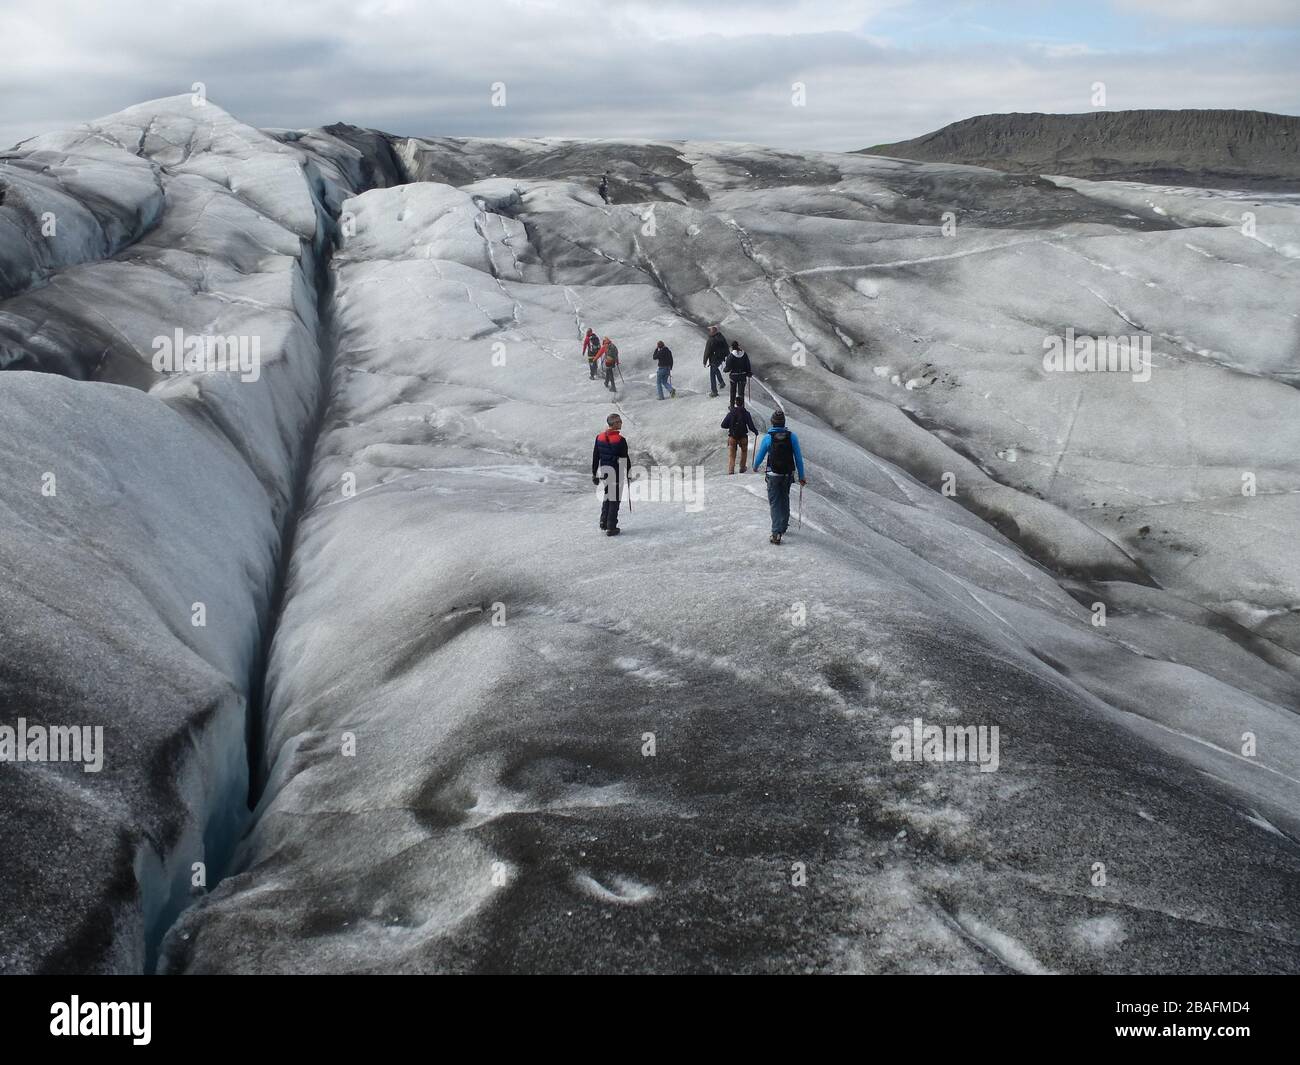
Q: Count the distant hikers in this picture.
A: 8